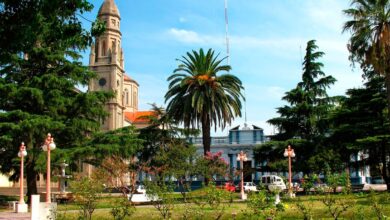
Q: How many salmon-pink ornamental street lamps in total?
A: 4